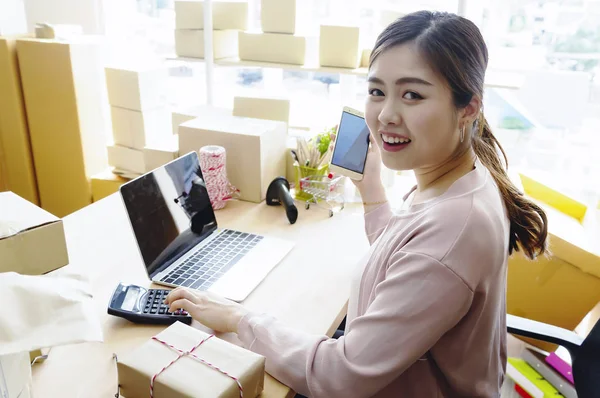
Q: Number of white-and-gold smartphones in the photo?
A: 1